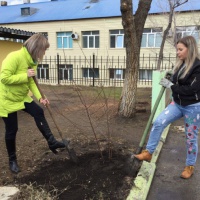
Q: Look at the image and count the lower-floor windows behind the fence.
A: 5